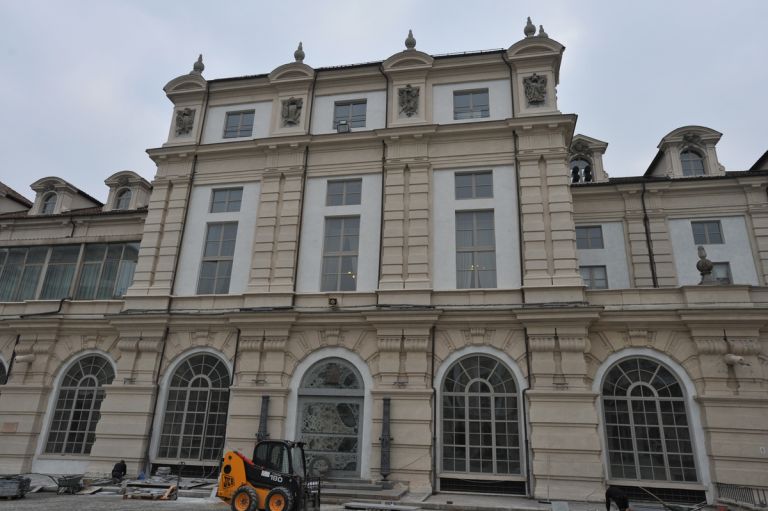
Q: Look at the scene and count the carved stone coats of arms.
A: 4